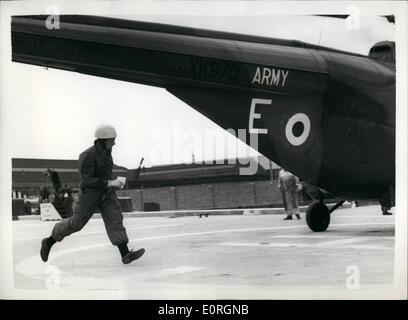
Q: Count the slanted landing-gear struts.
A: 1